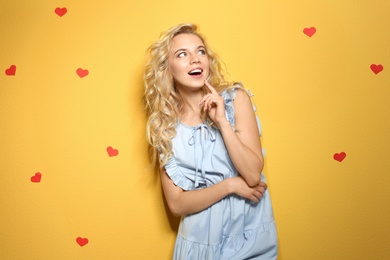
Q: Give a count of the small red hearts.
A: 9